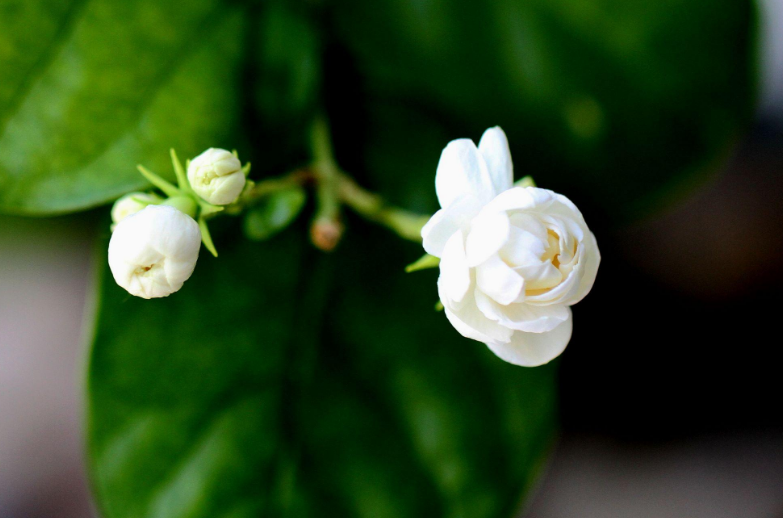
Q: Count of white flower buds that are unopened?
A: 3